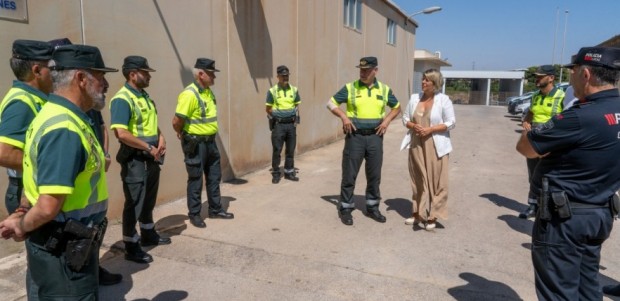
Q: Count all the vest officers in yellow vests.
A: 7